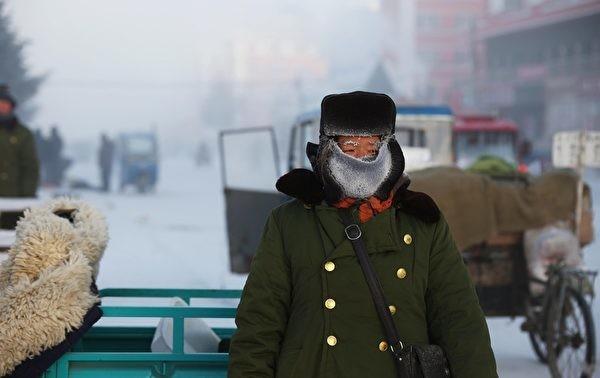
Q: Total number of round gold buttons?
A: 7